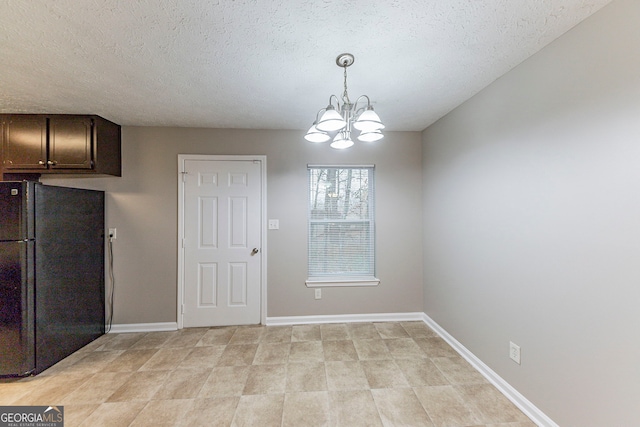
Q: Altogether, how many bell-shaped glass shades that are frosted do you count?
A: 5